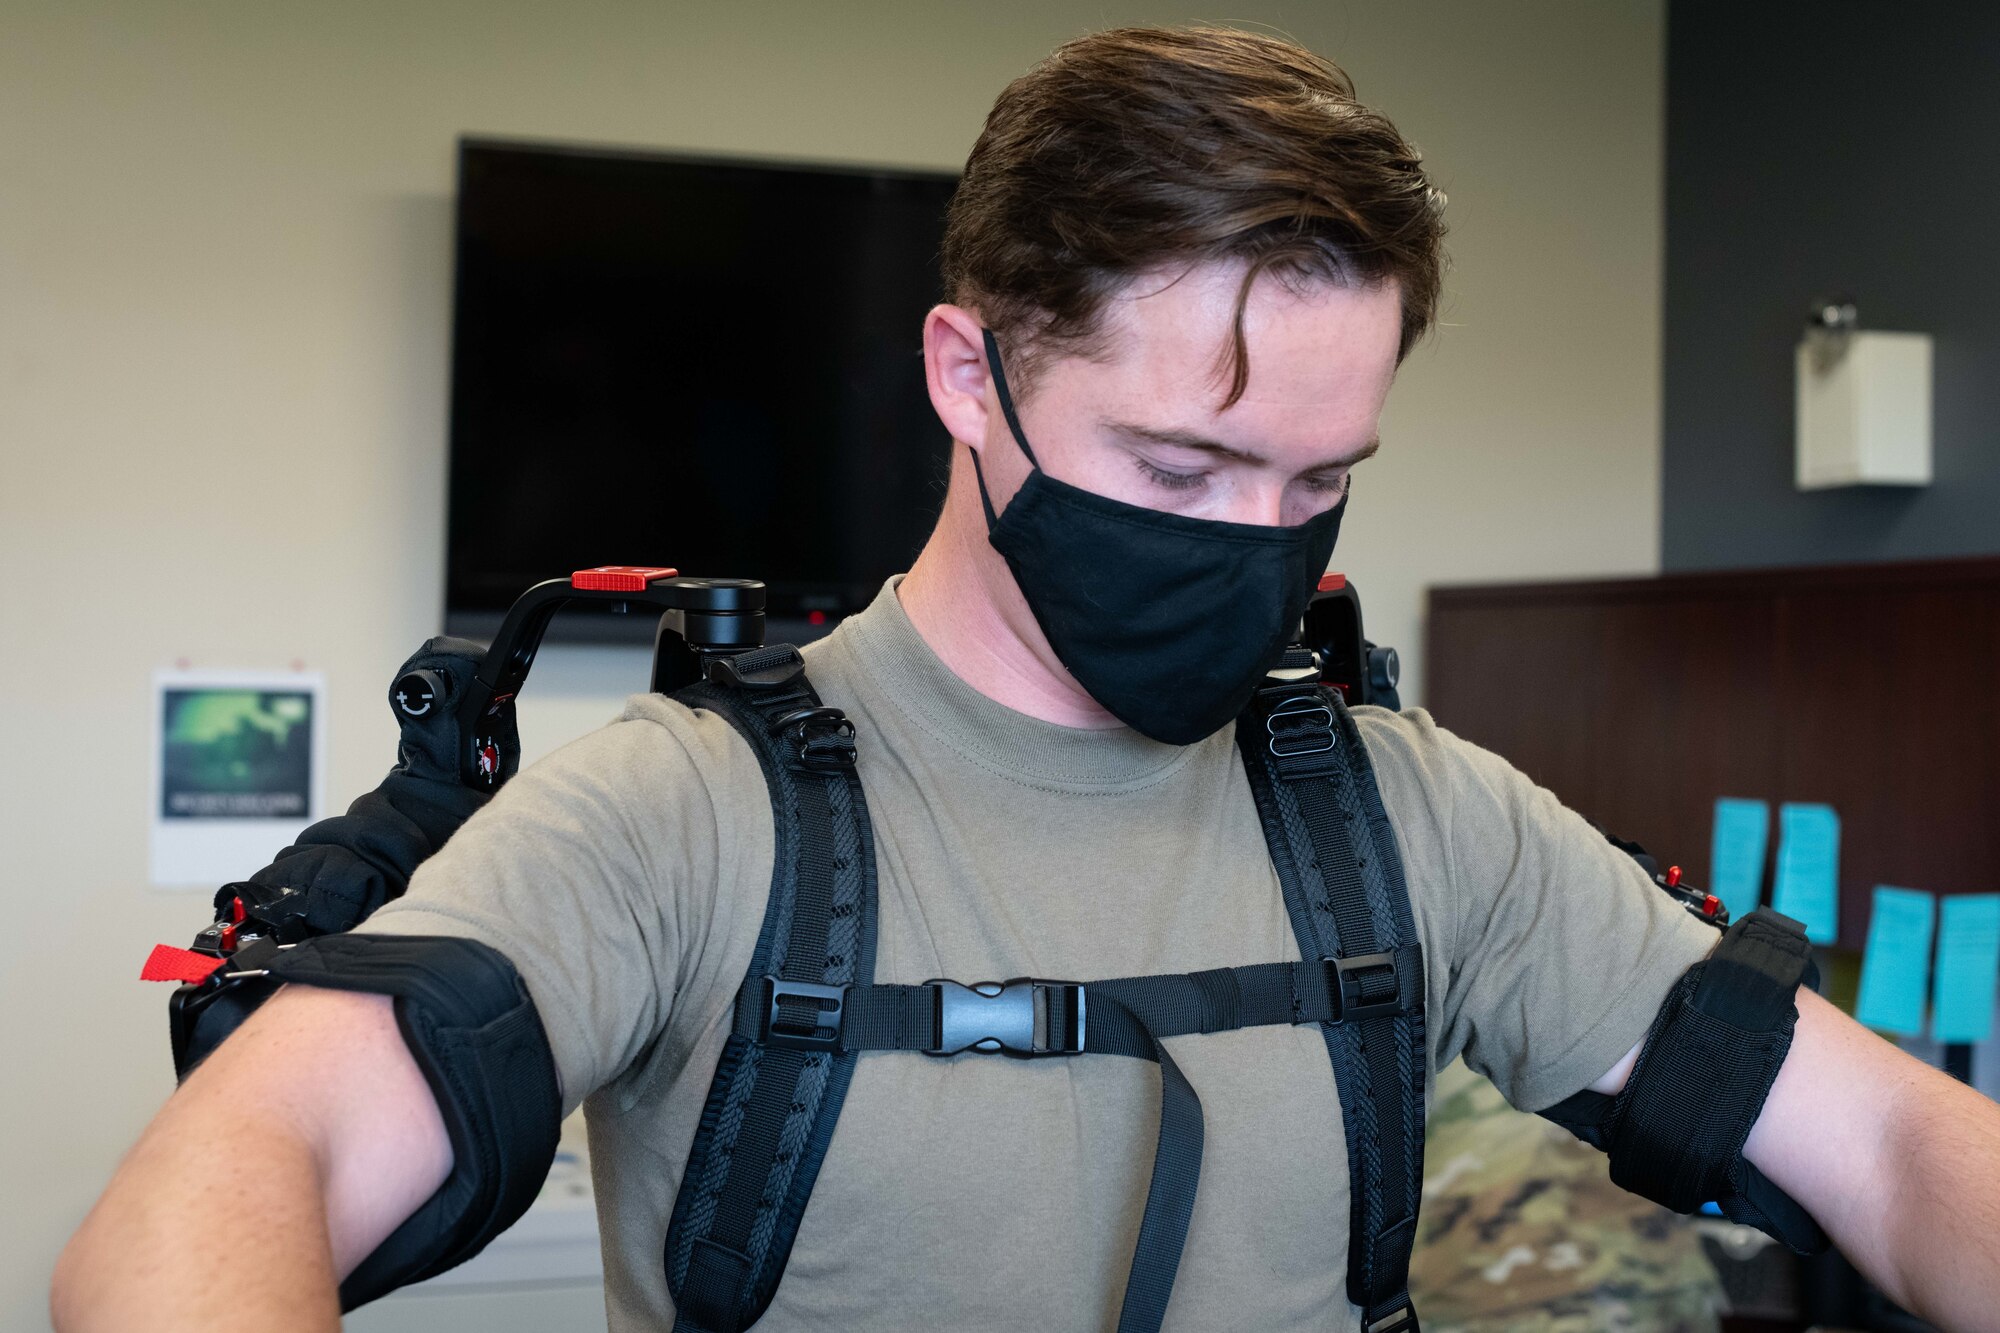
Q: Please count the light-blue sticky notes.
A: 4